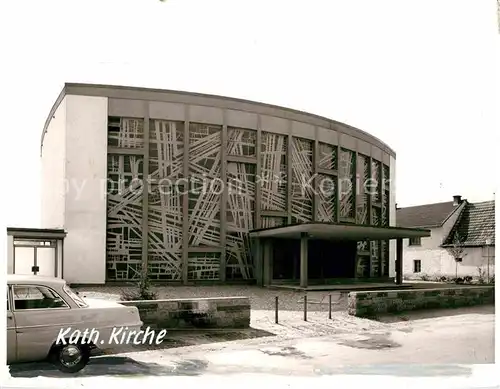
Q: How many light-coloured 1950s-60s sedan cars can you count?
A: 1